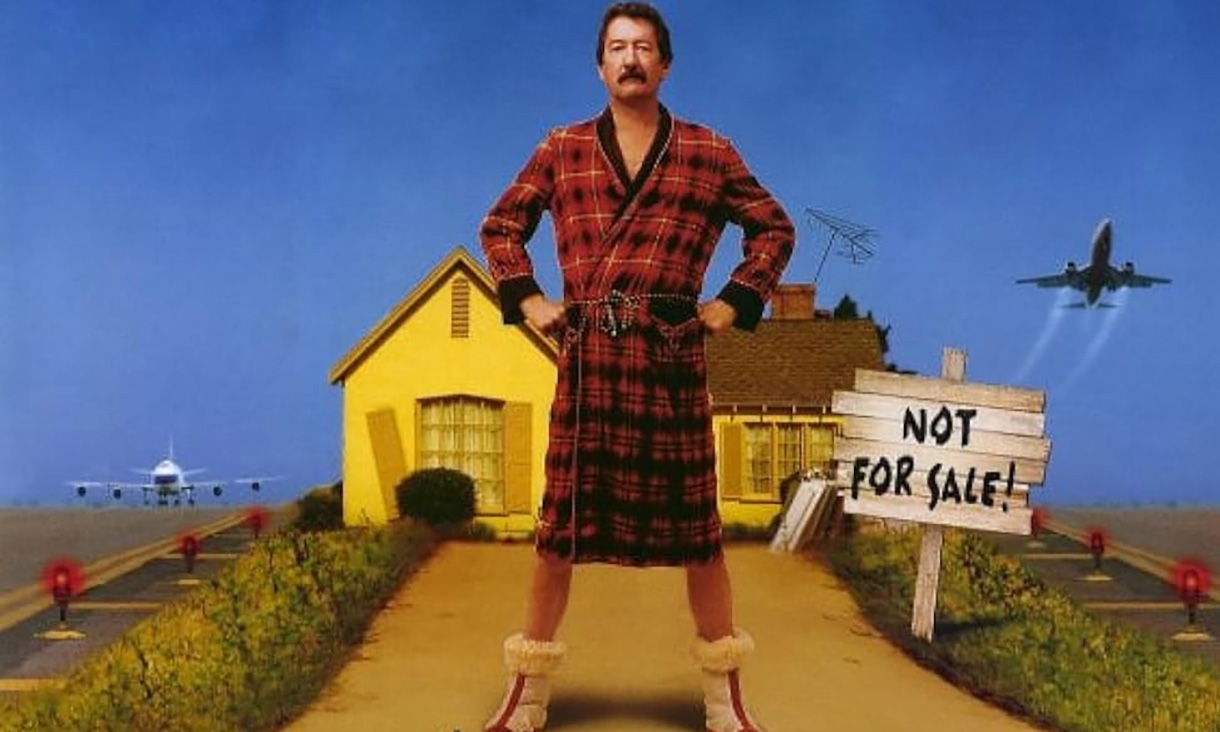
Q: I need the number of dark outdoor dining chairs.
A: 0